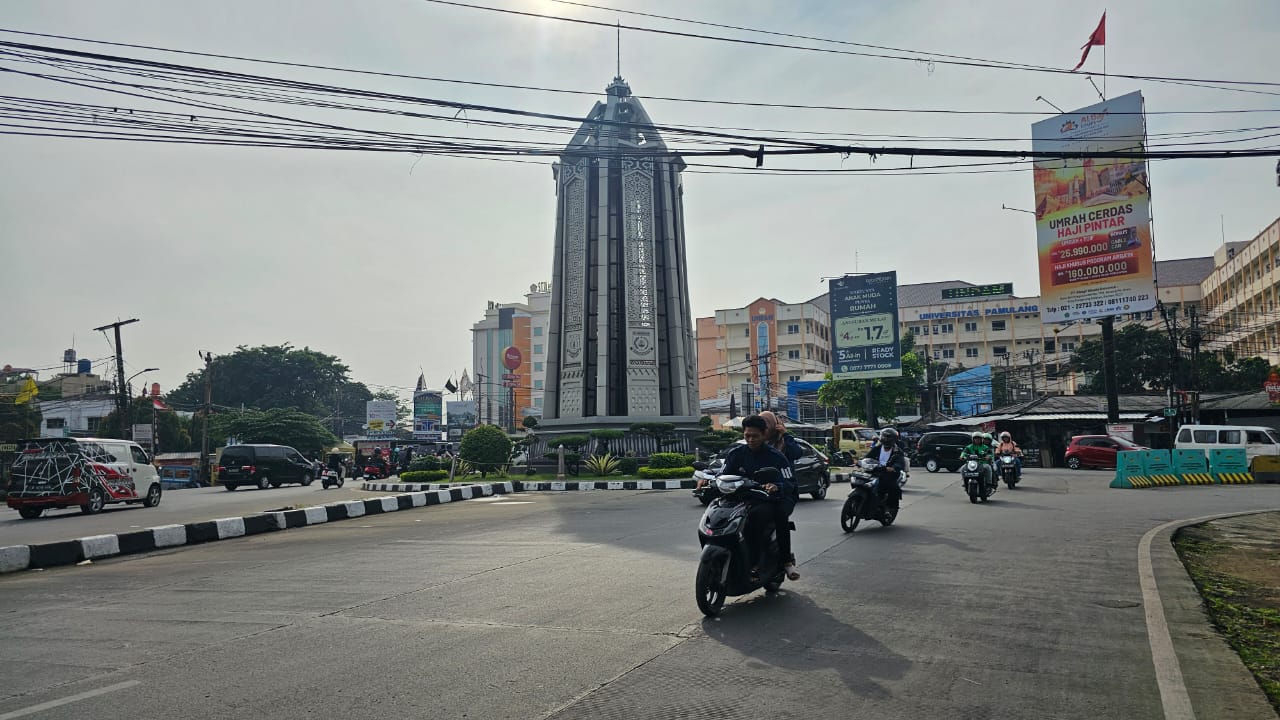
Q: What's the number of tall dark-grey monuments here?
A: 1